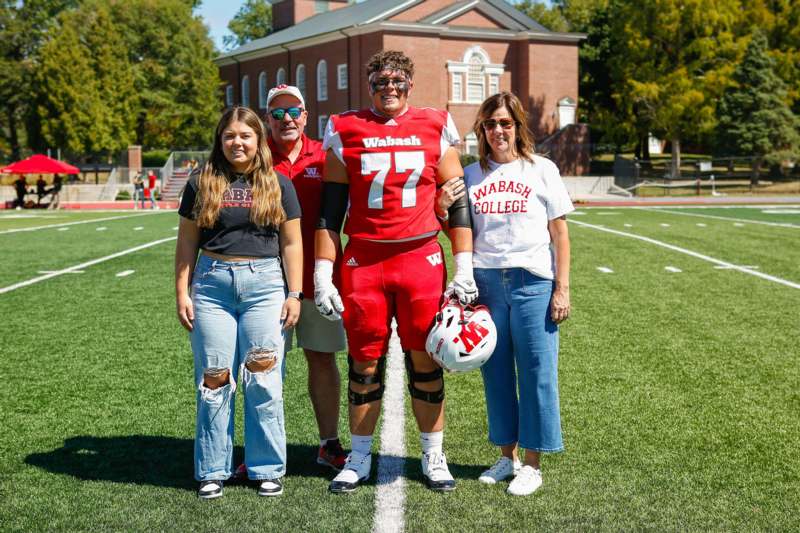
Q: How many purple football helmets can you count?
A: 0